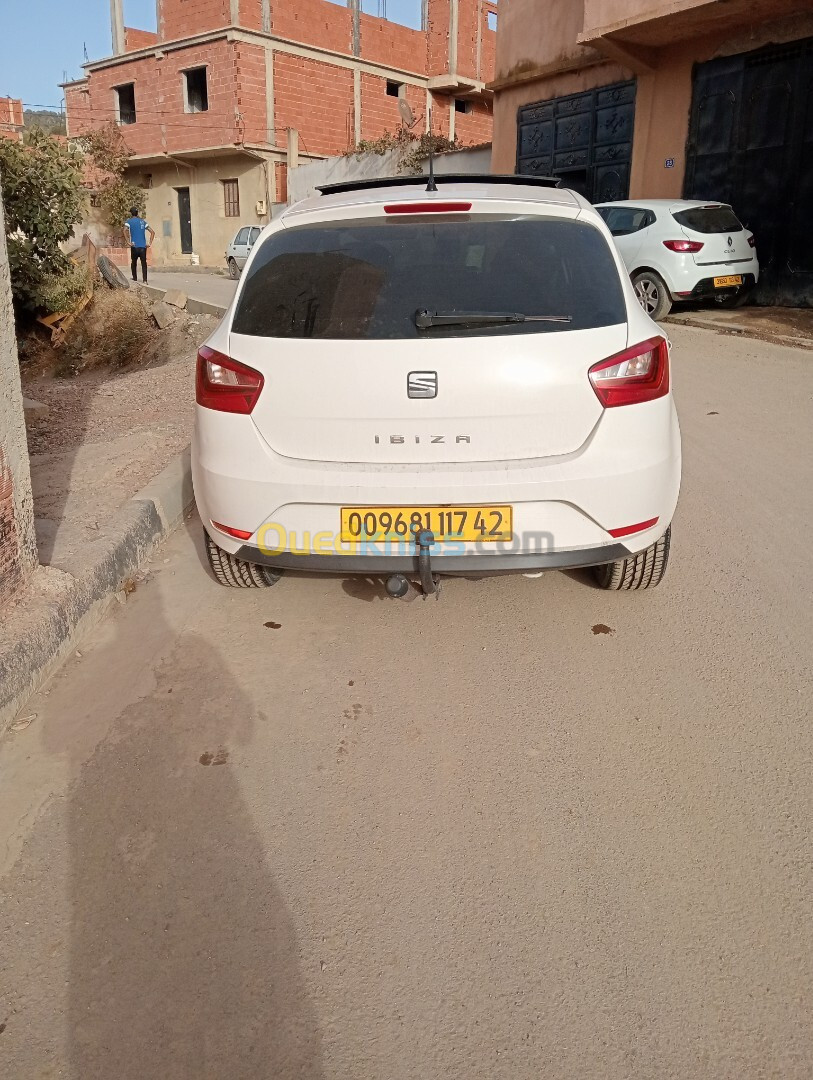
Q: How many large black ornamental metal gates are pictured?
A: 2